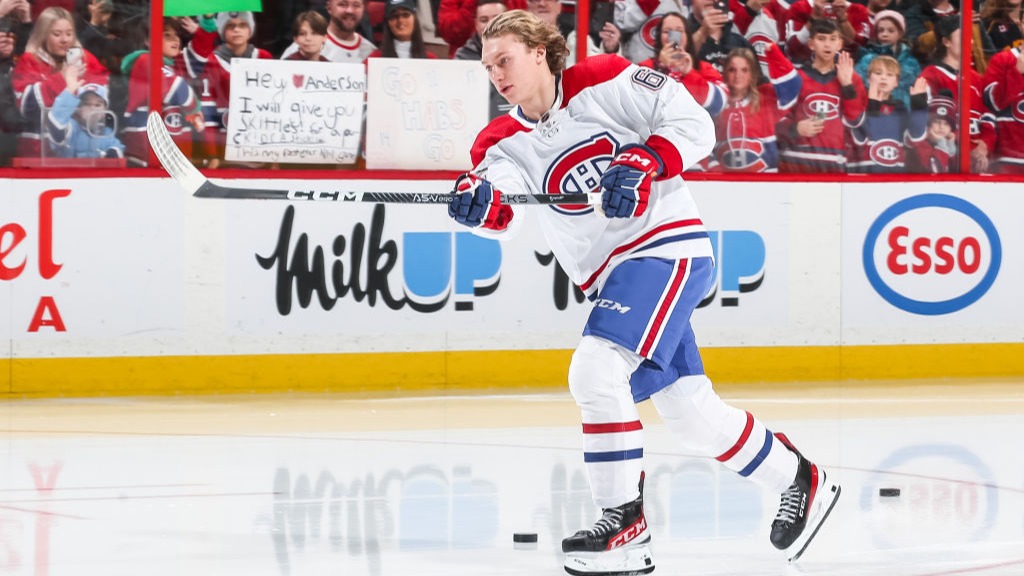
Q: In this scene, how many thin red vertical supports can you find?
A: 3